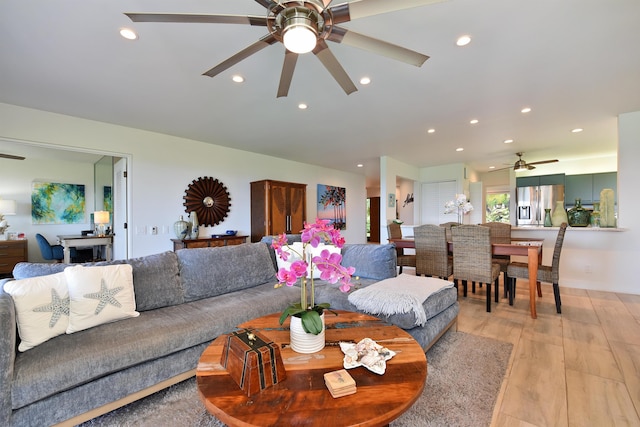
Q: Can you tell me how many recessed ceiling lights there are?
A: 13